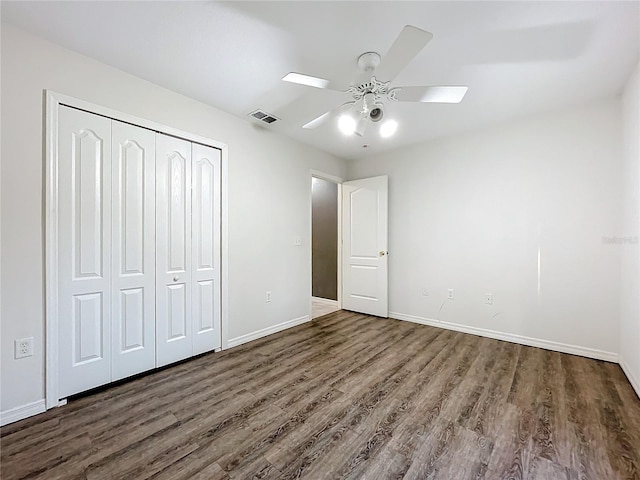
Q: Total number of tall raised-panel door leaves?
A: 5